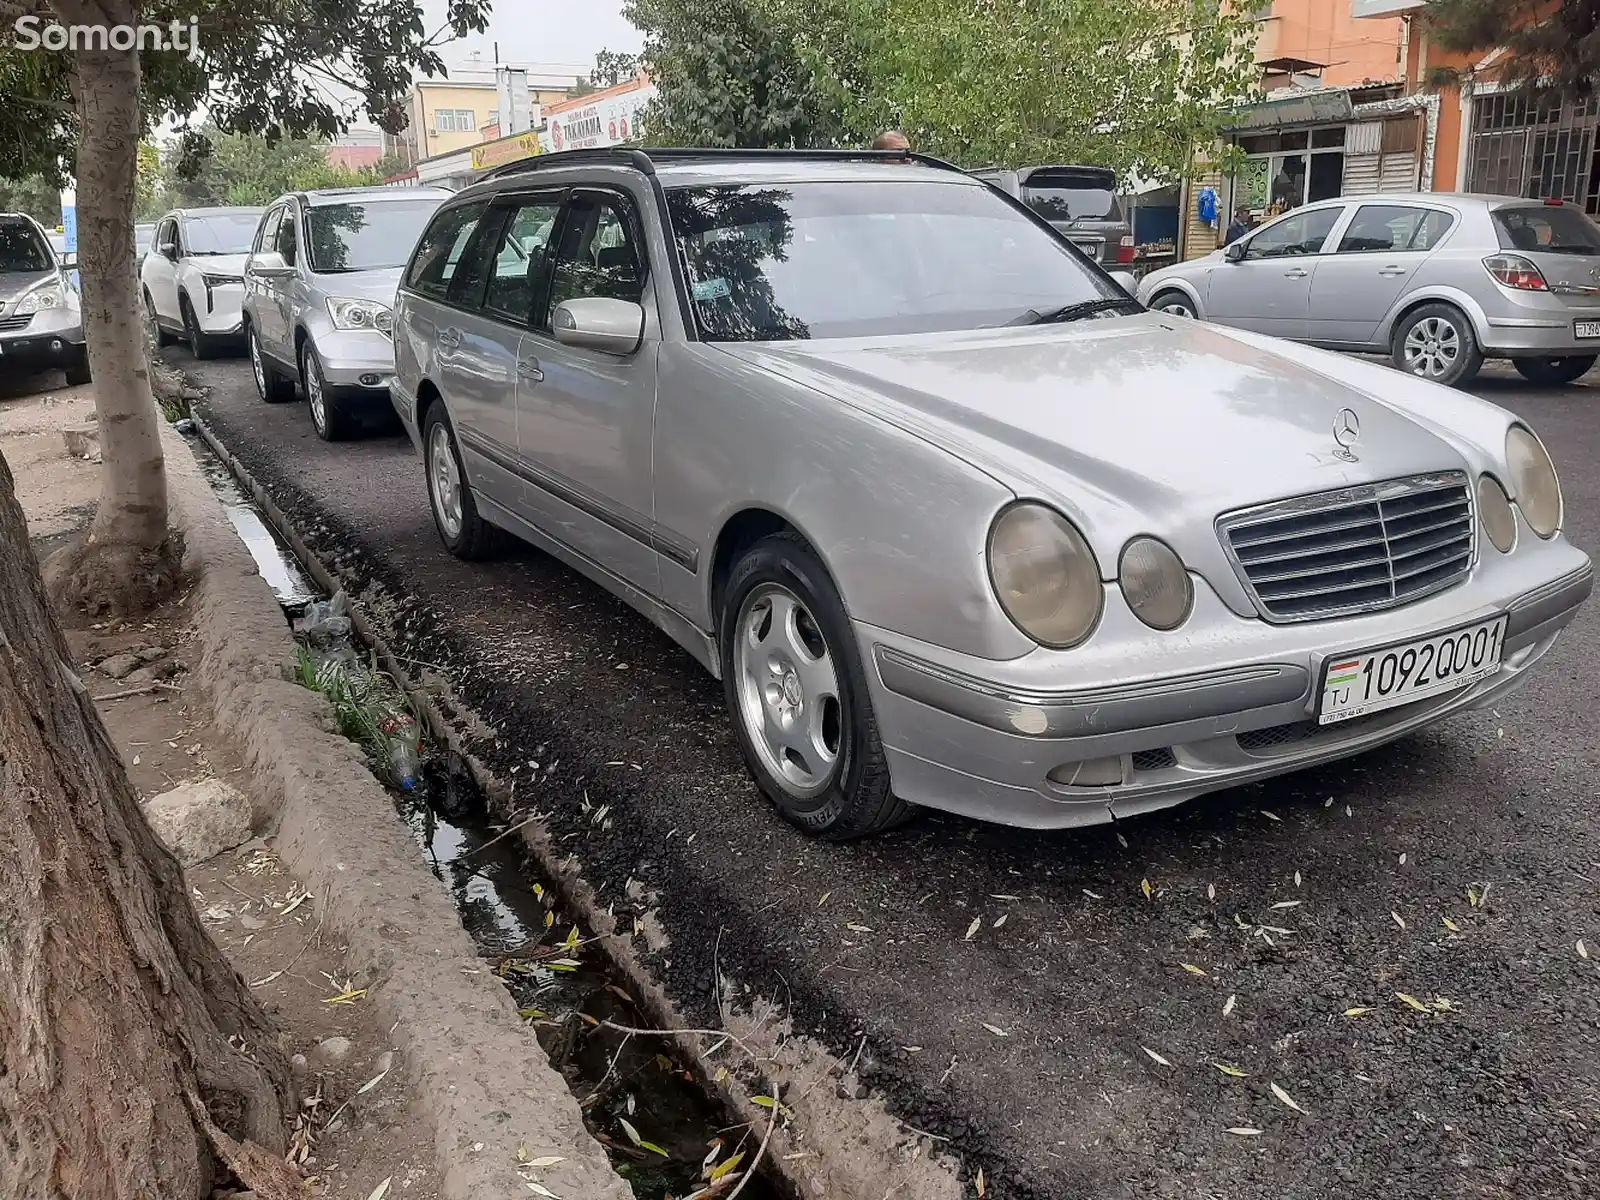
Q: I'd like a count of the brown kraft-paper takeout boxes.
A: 0